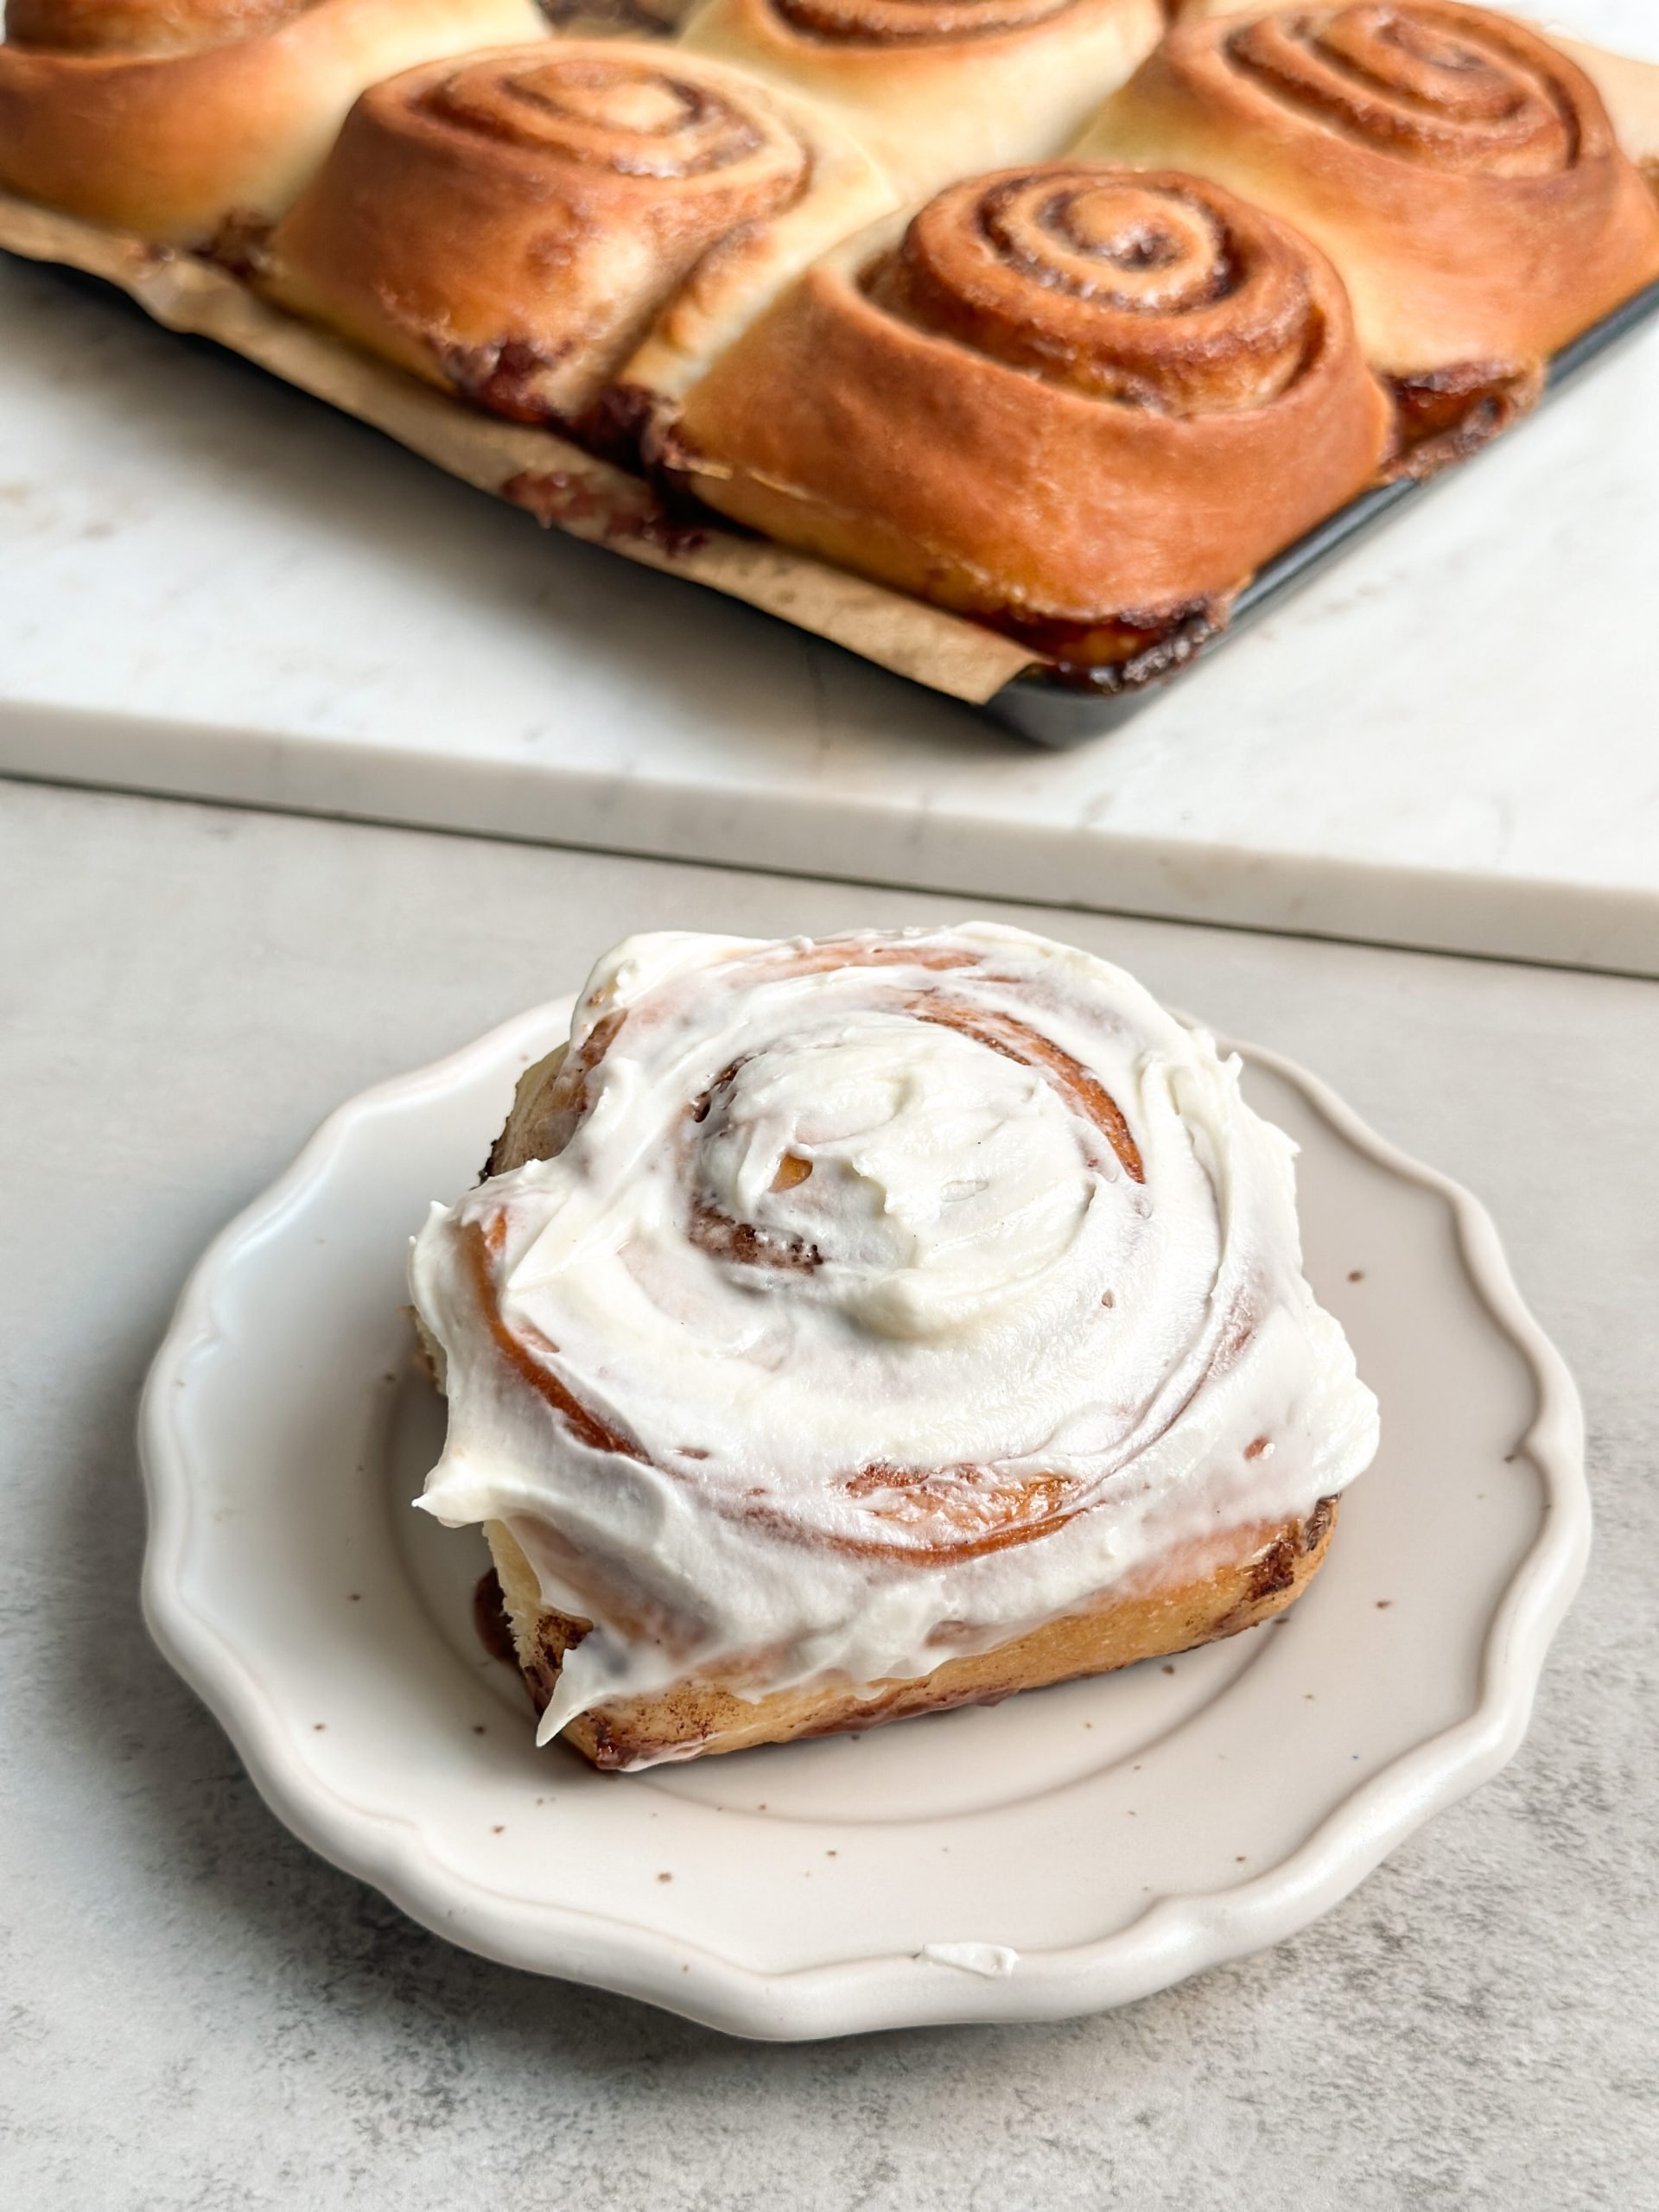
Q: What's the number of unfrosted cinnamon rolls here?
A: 5